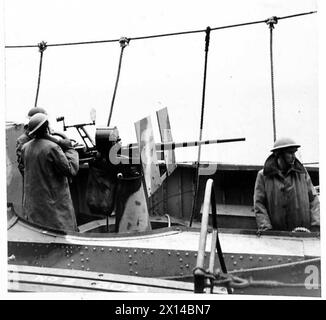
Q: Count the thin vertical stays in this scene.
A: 4